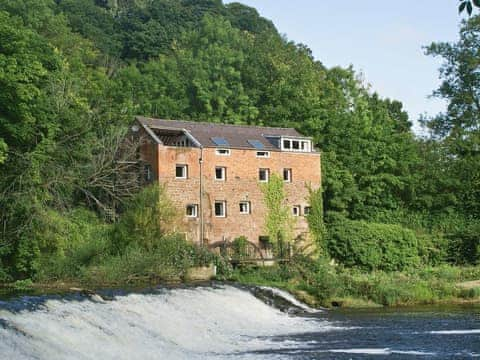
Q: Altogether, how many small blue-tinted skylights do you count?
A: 2